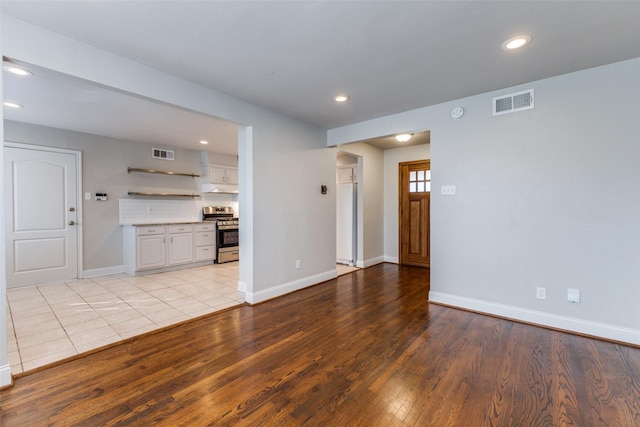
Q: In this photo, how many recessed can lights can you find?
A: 5